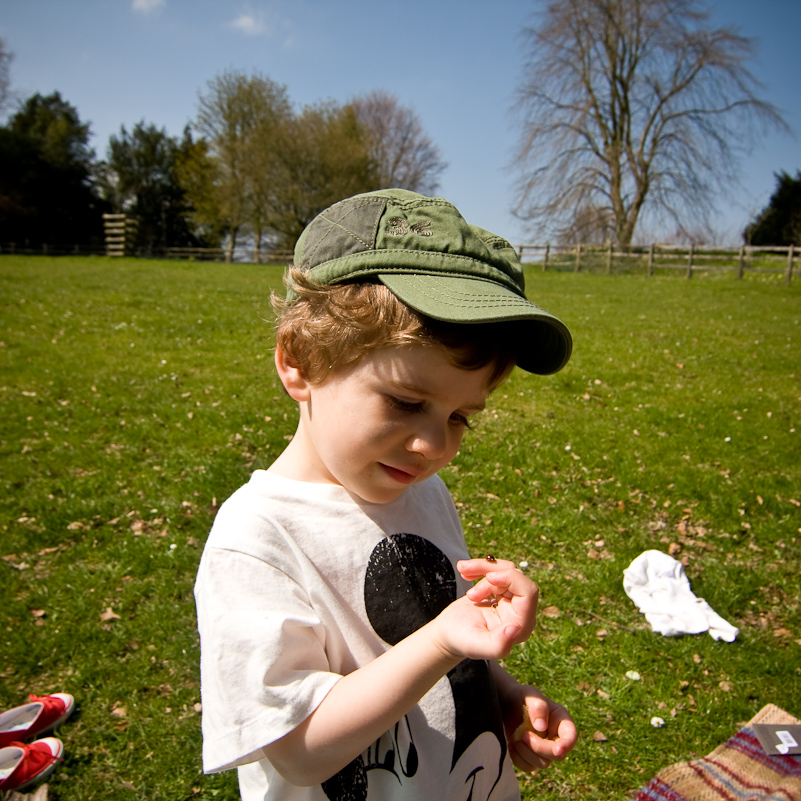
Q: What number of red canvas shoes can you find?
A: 2